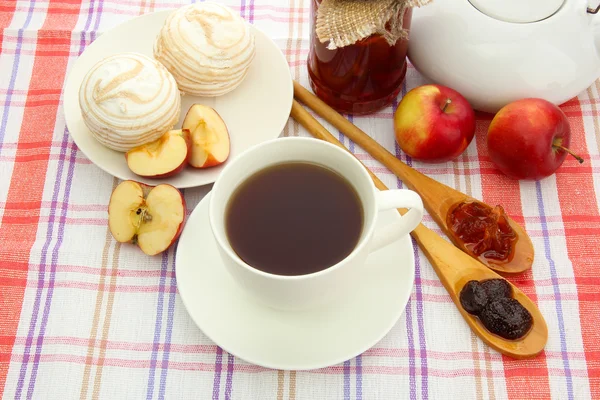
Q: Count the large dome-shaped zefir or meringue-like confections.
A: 2